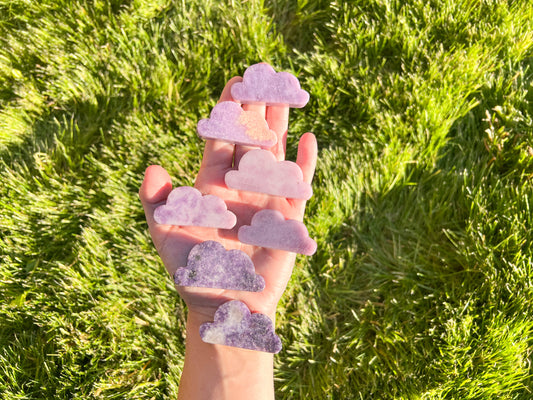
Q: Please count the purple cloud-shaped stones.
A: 7